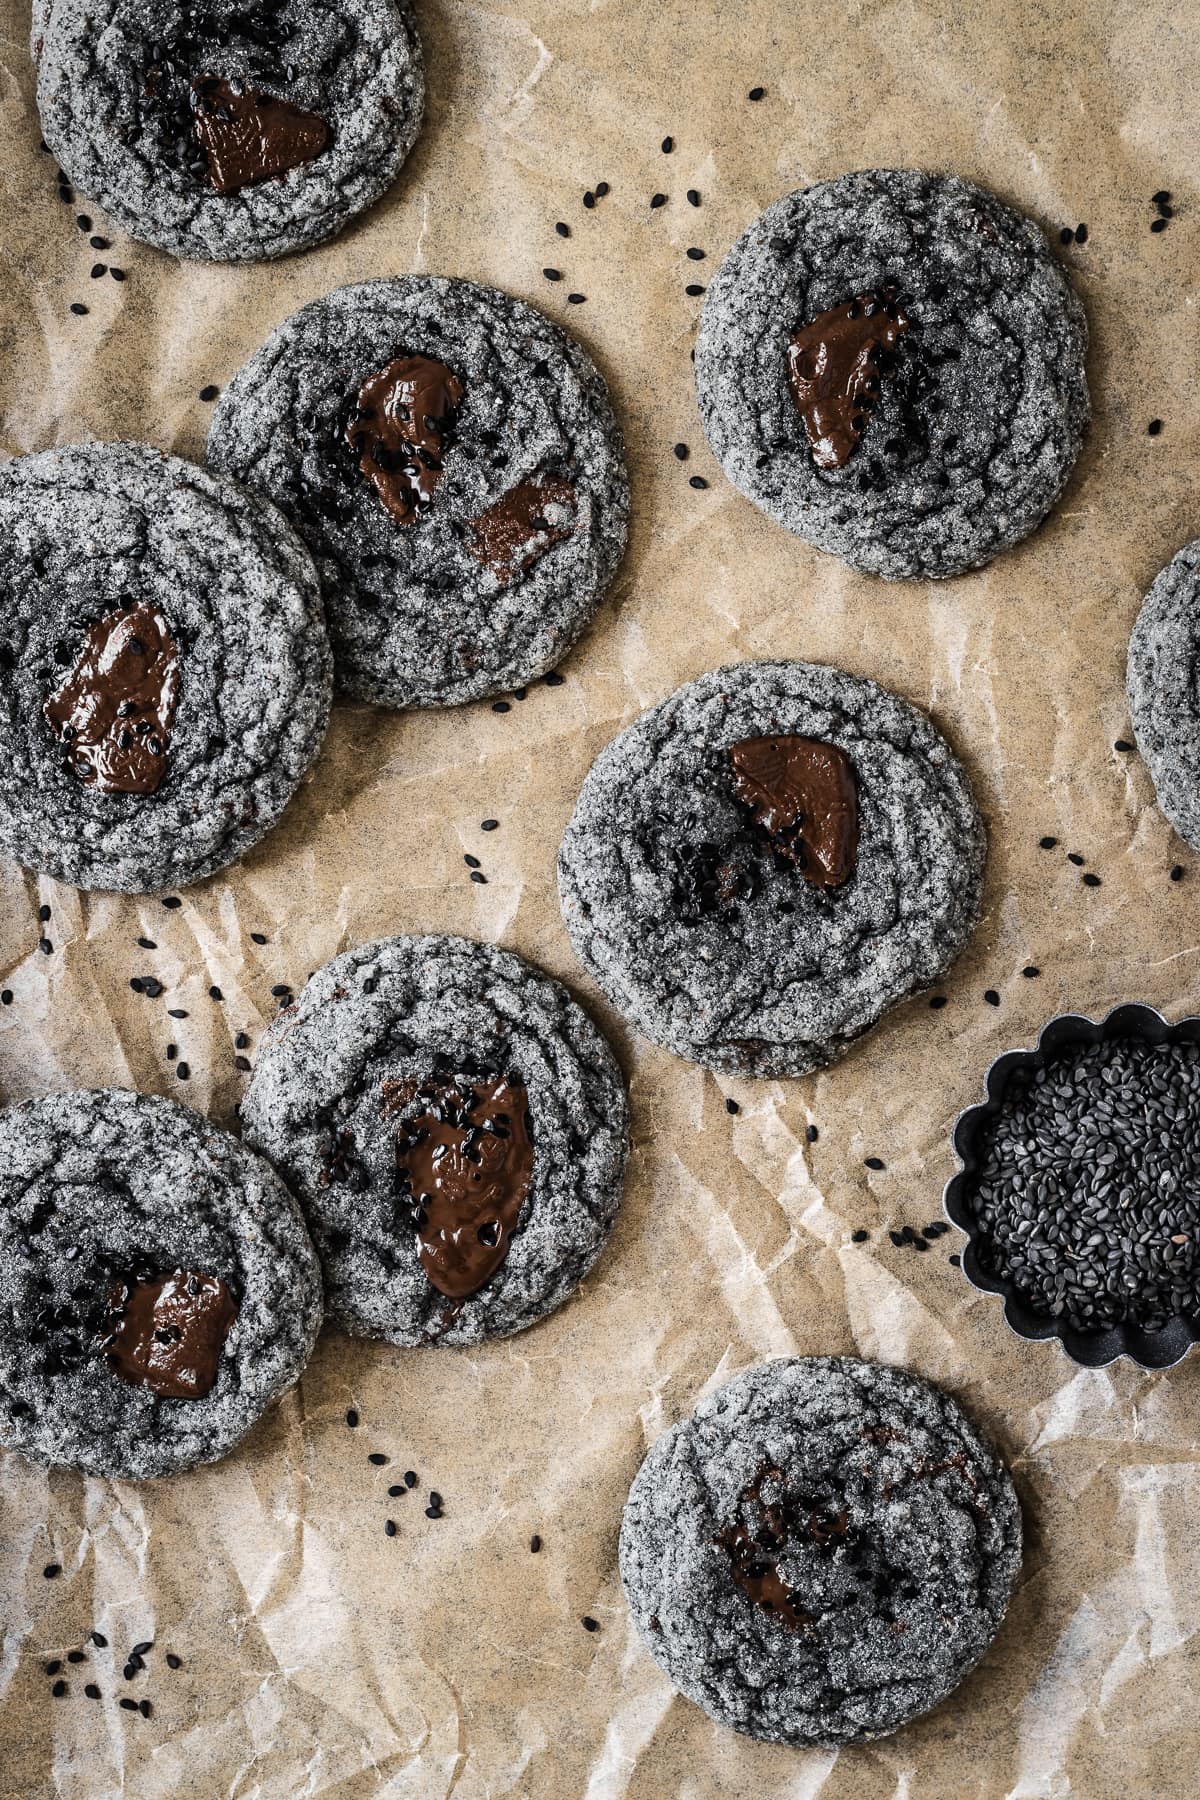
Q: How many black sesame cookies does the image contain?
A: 9